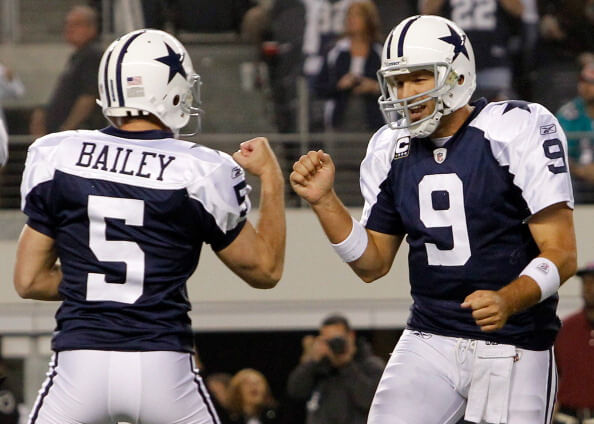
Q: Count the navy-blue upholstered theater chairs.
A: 0